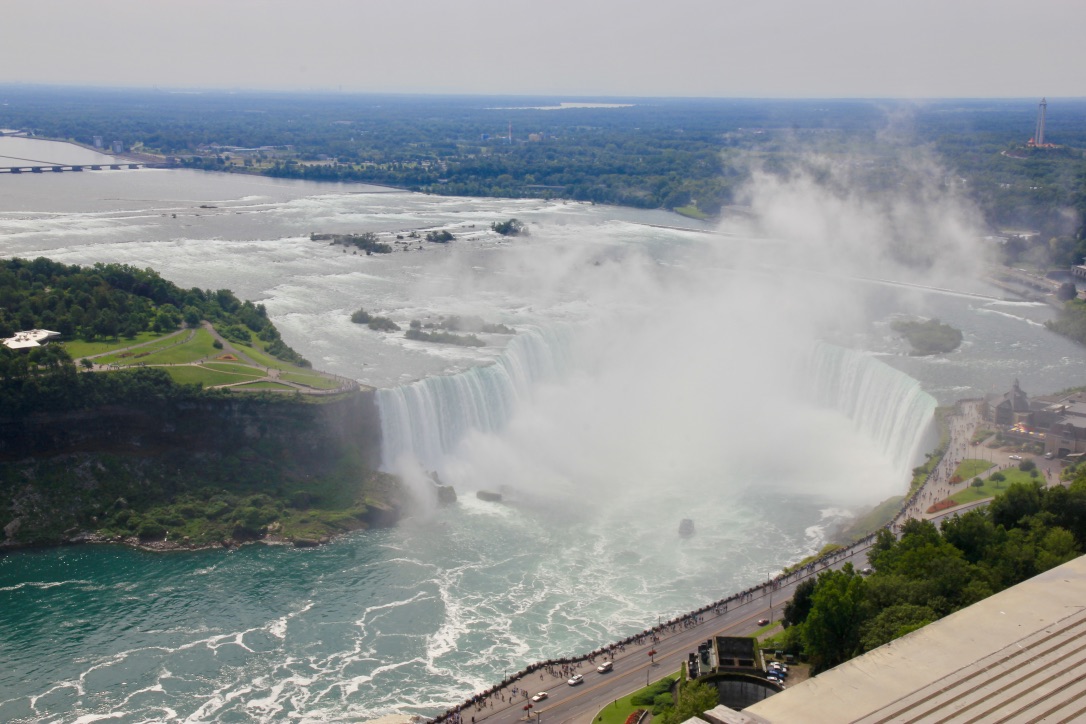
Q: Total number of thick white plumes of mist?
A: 1